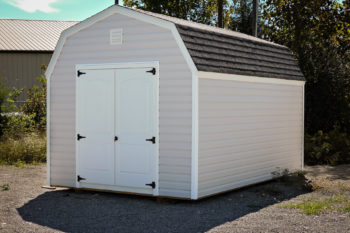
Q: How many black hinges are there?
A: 6